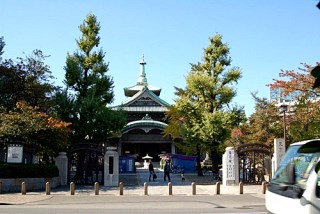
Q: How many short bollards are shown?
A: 11